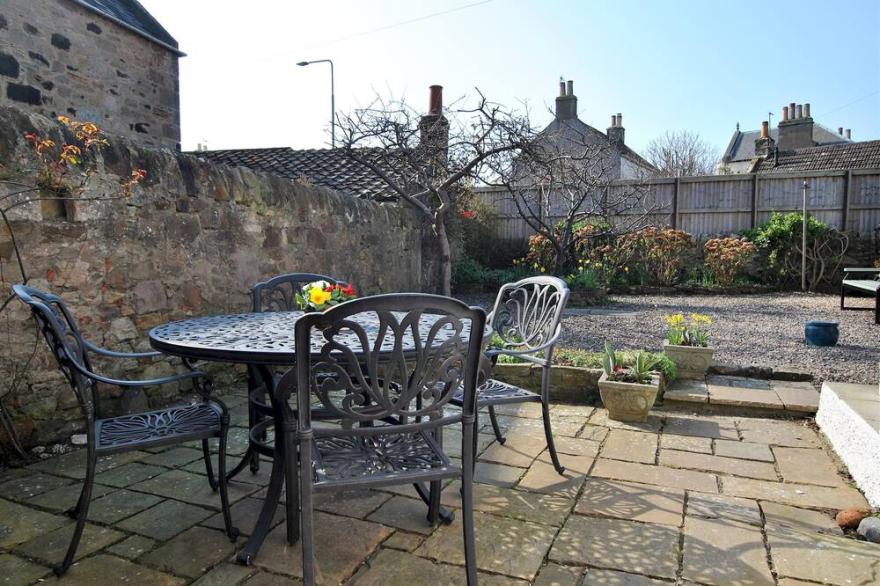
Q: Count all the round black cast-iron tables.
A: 1